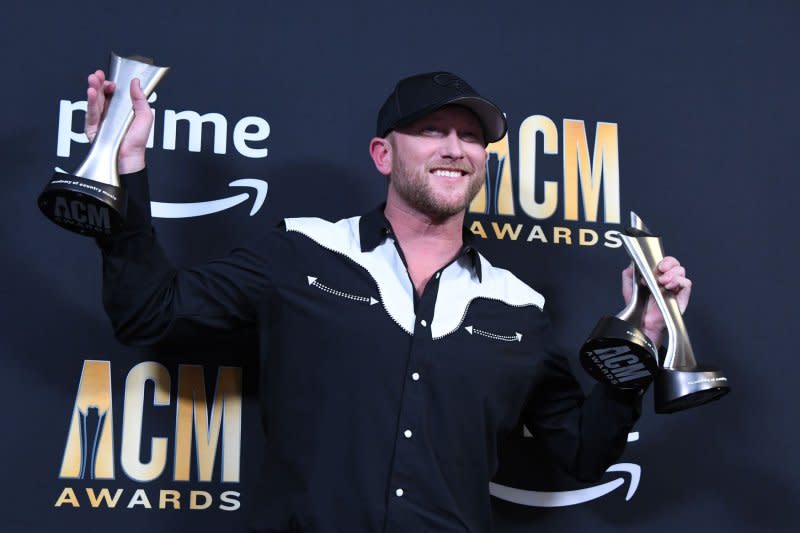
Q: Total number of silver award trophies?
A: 3